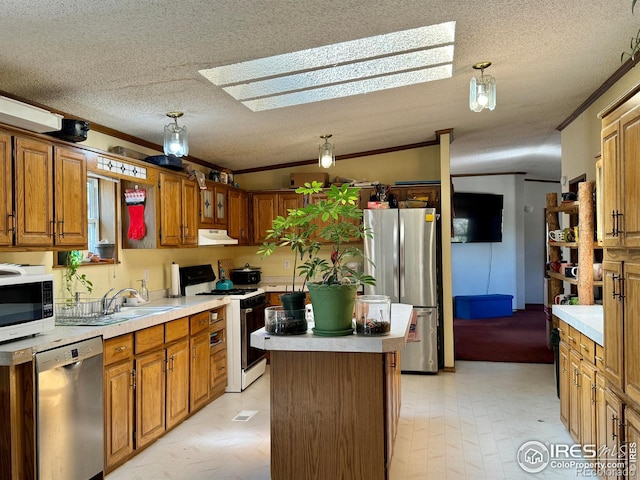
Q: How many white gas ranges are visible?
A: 1